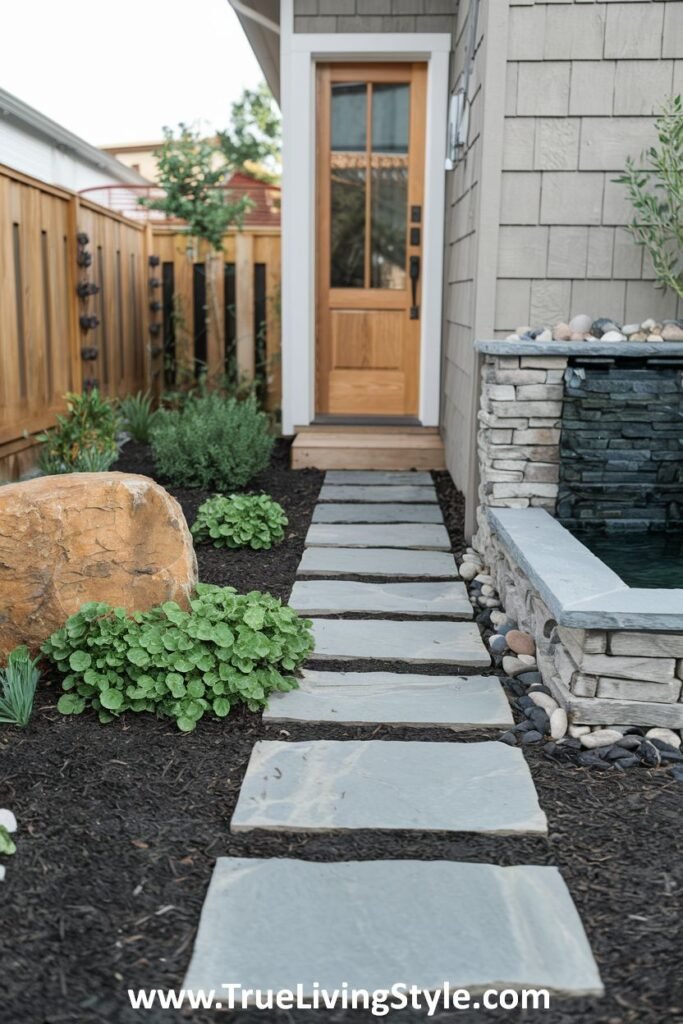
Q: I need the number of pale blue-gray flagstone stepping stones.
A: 10